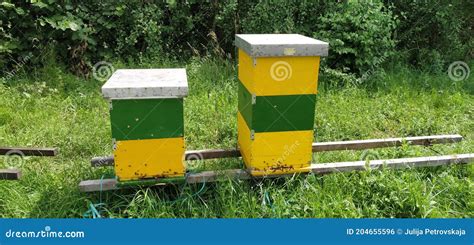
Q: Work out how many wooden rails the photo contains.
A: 4